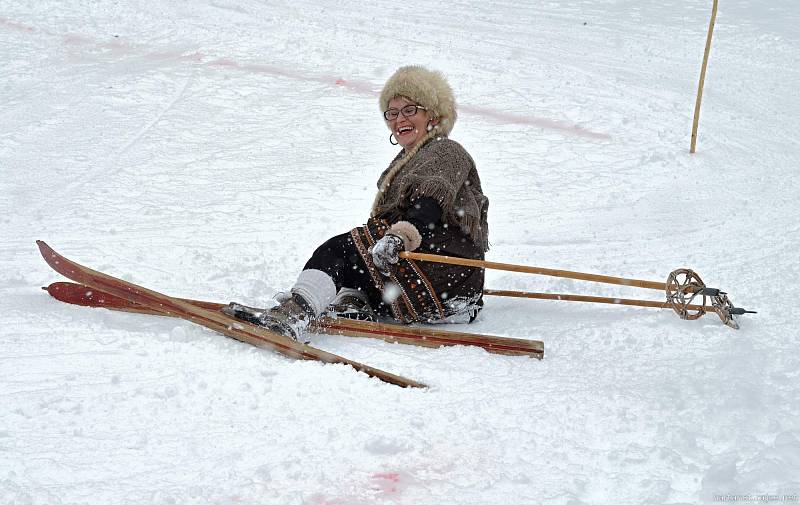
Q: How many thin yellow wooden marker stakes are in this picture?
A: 1